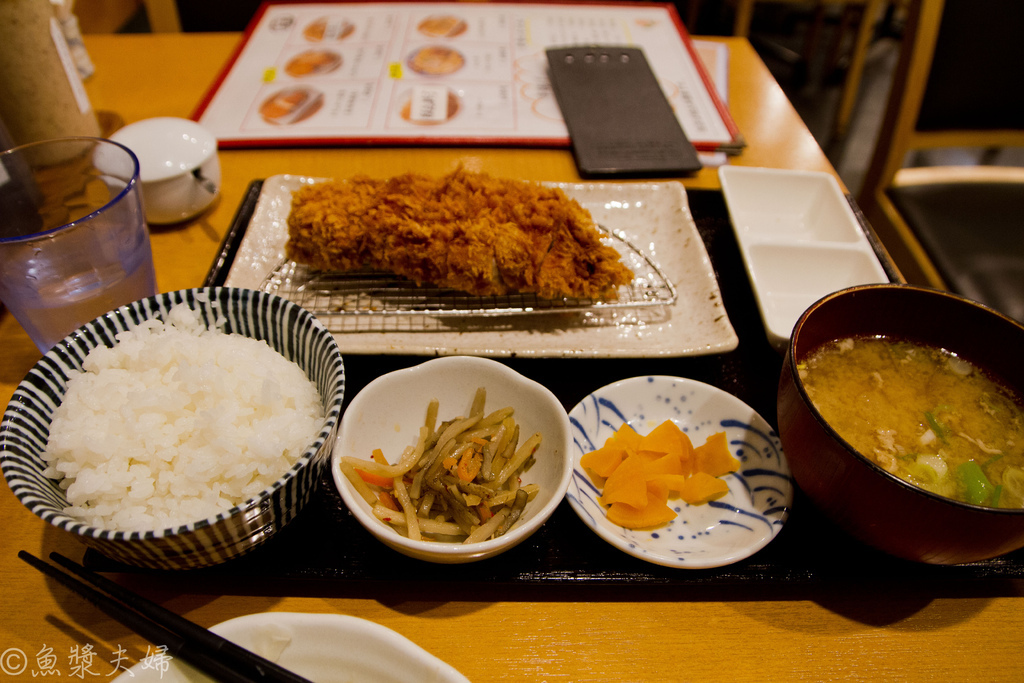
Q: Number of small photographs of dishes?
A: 6